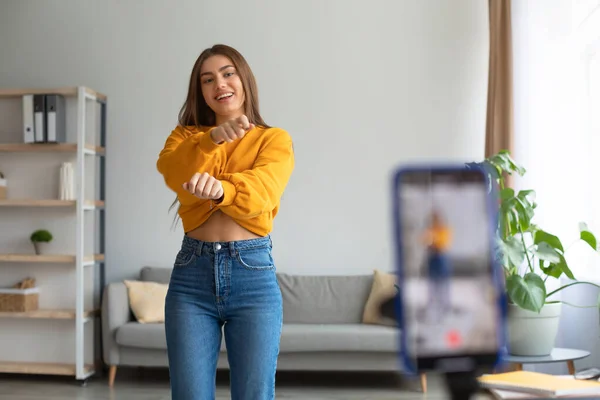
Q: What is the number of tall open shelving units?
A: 1